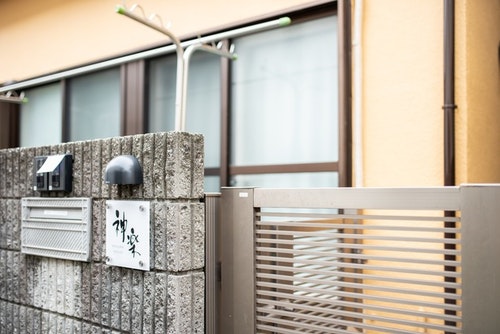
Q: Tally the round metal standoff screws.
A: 4